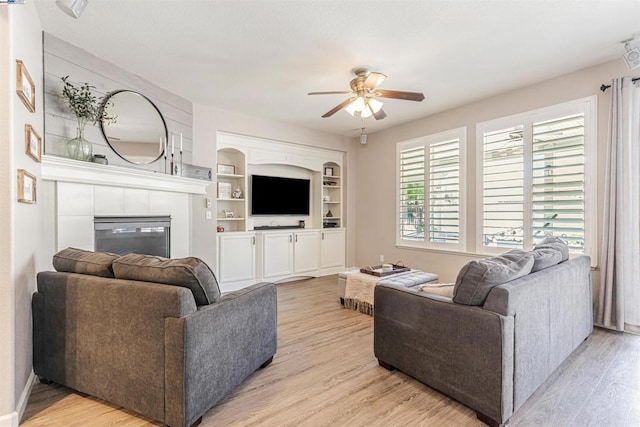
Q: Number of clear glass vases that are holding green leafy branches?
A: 1